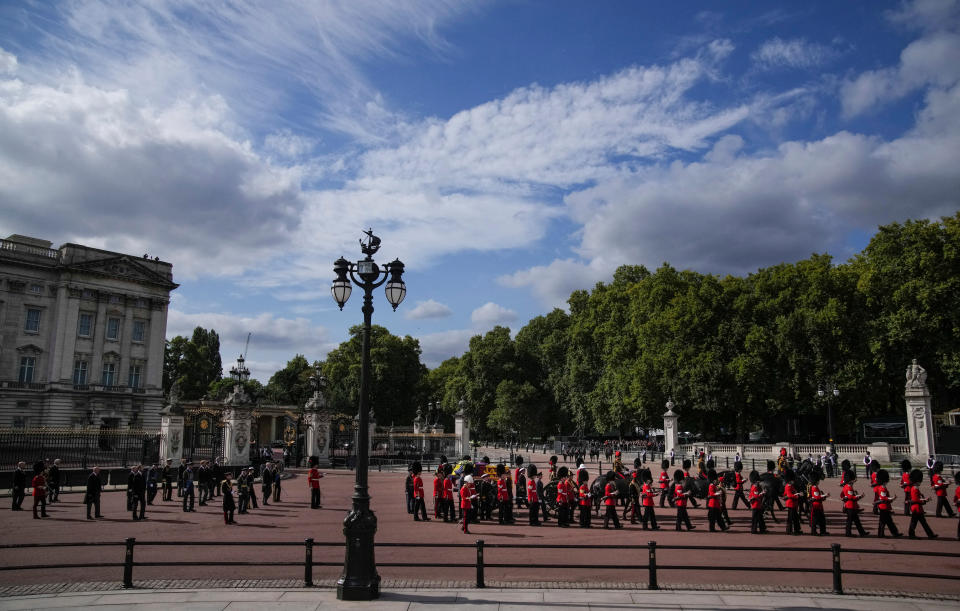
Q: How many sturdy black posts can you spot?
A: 5